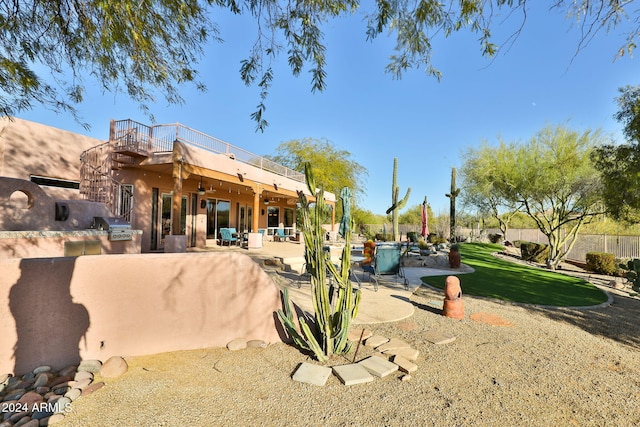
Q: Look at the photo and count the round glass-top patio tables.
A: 1